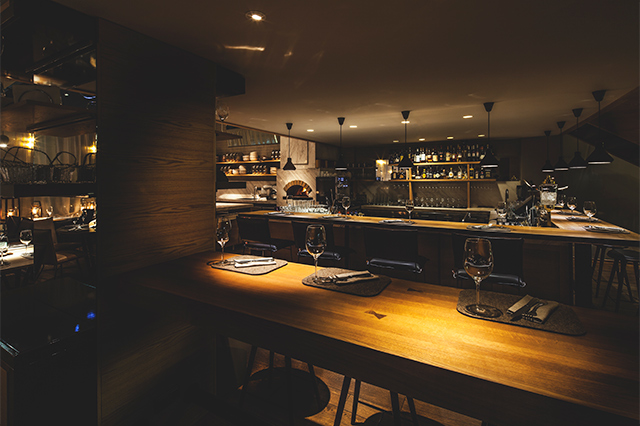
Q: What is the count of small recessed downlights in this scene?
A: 9